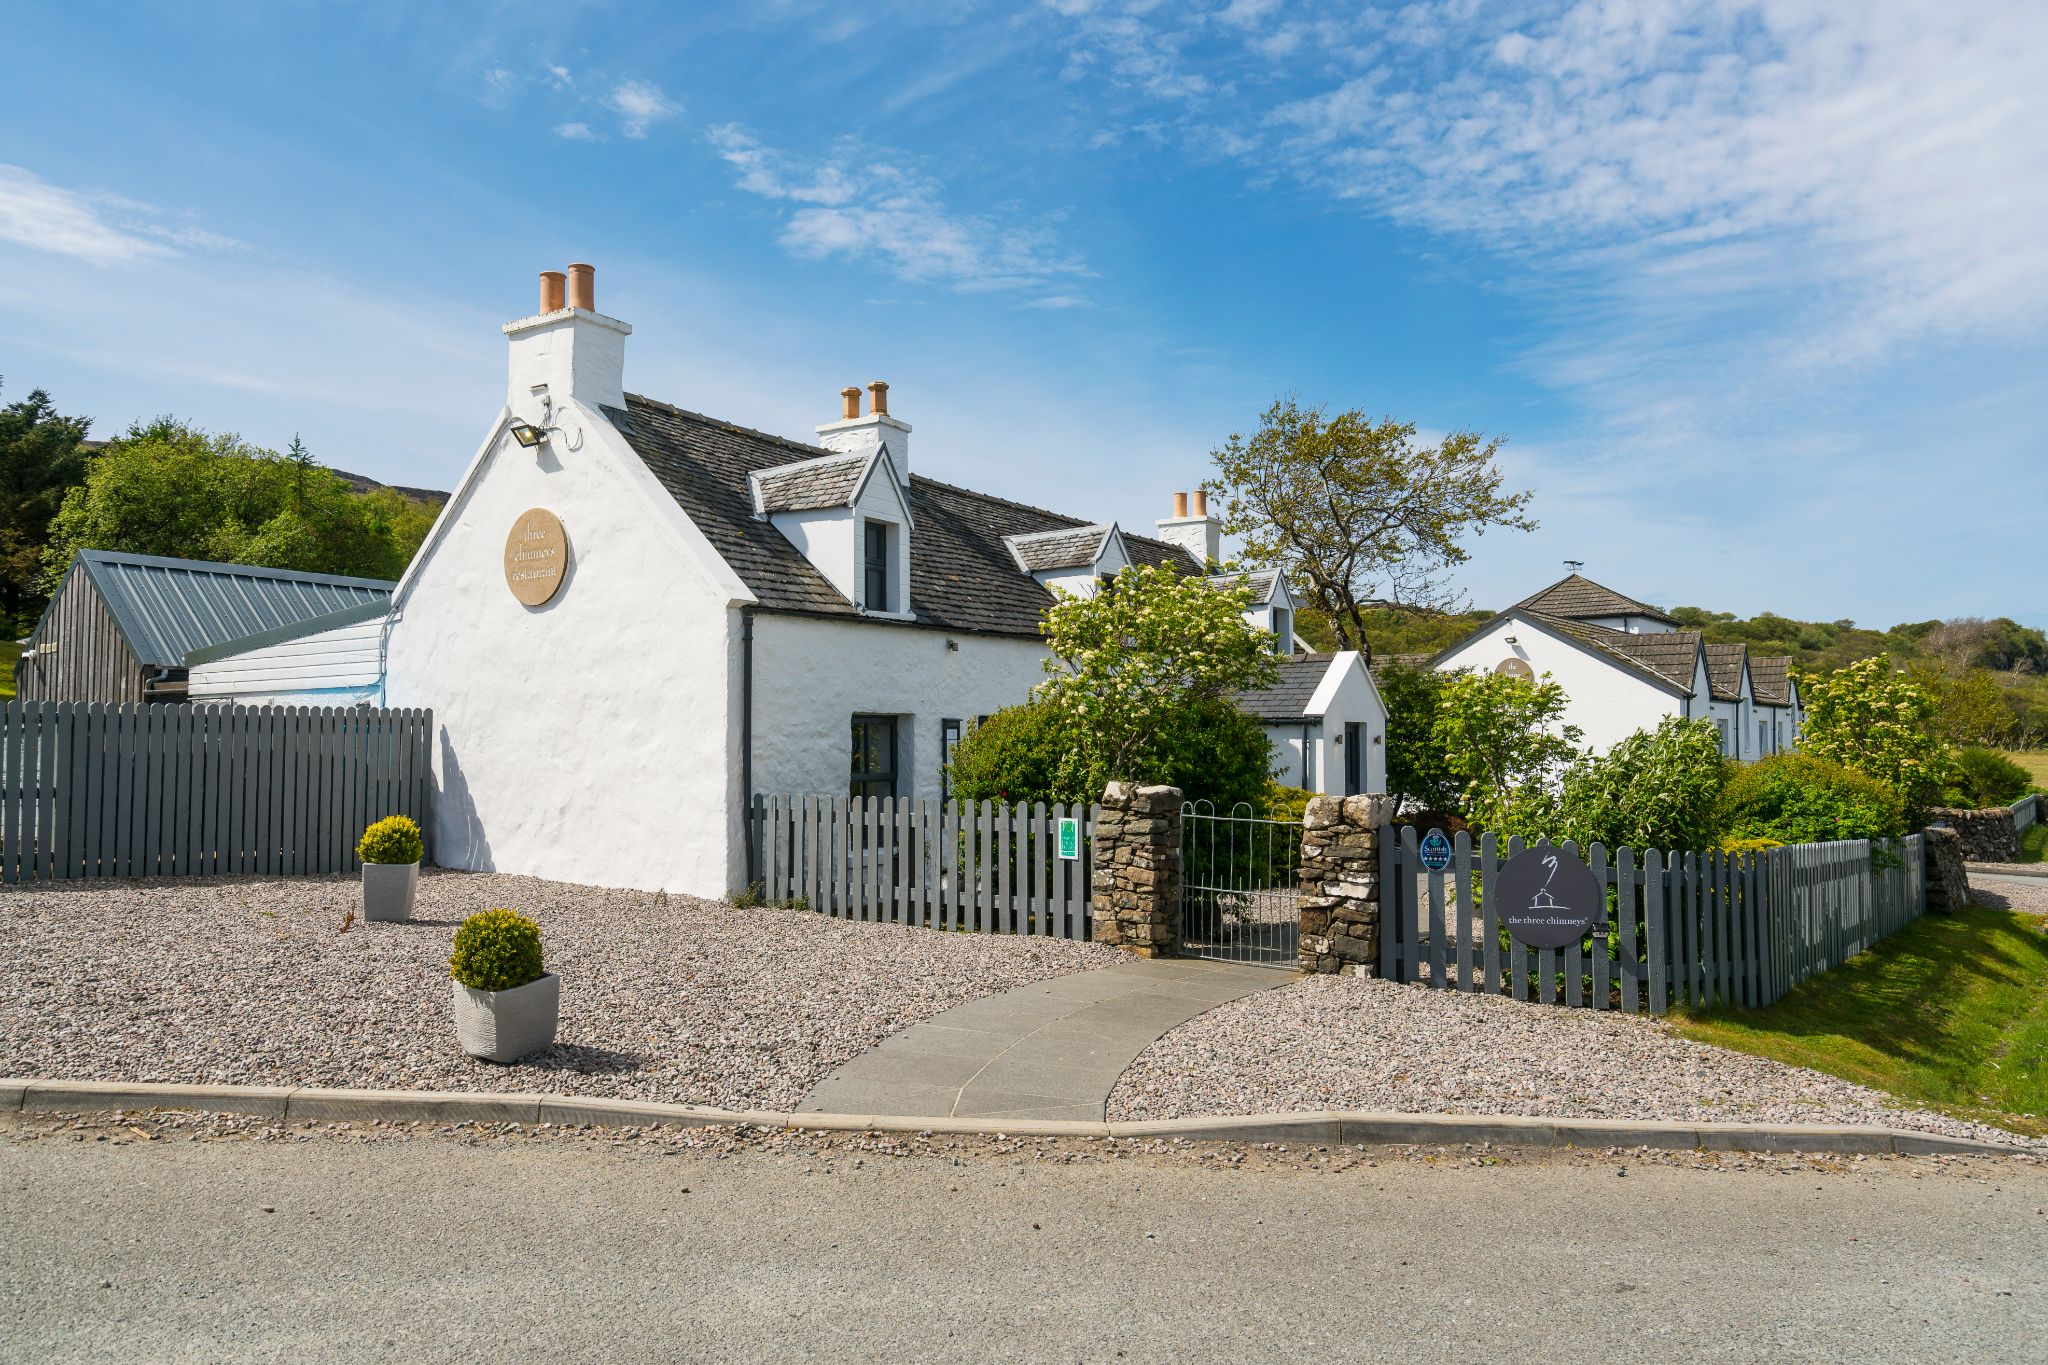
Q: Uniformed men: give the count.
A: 0